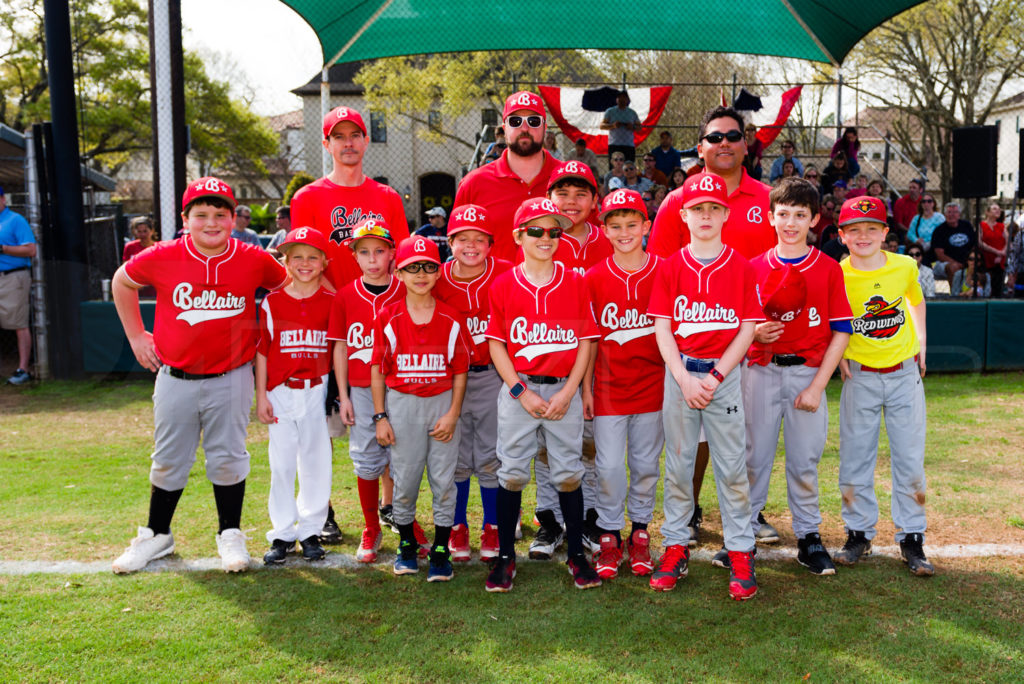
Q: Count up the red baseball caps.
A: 13